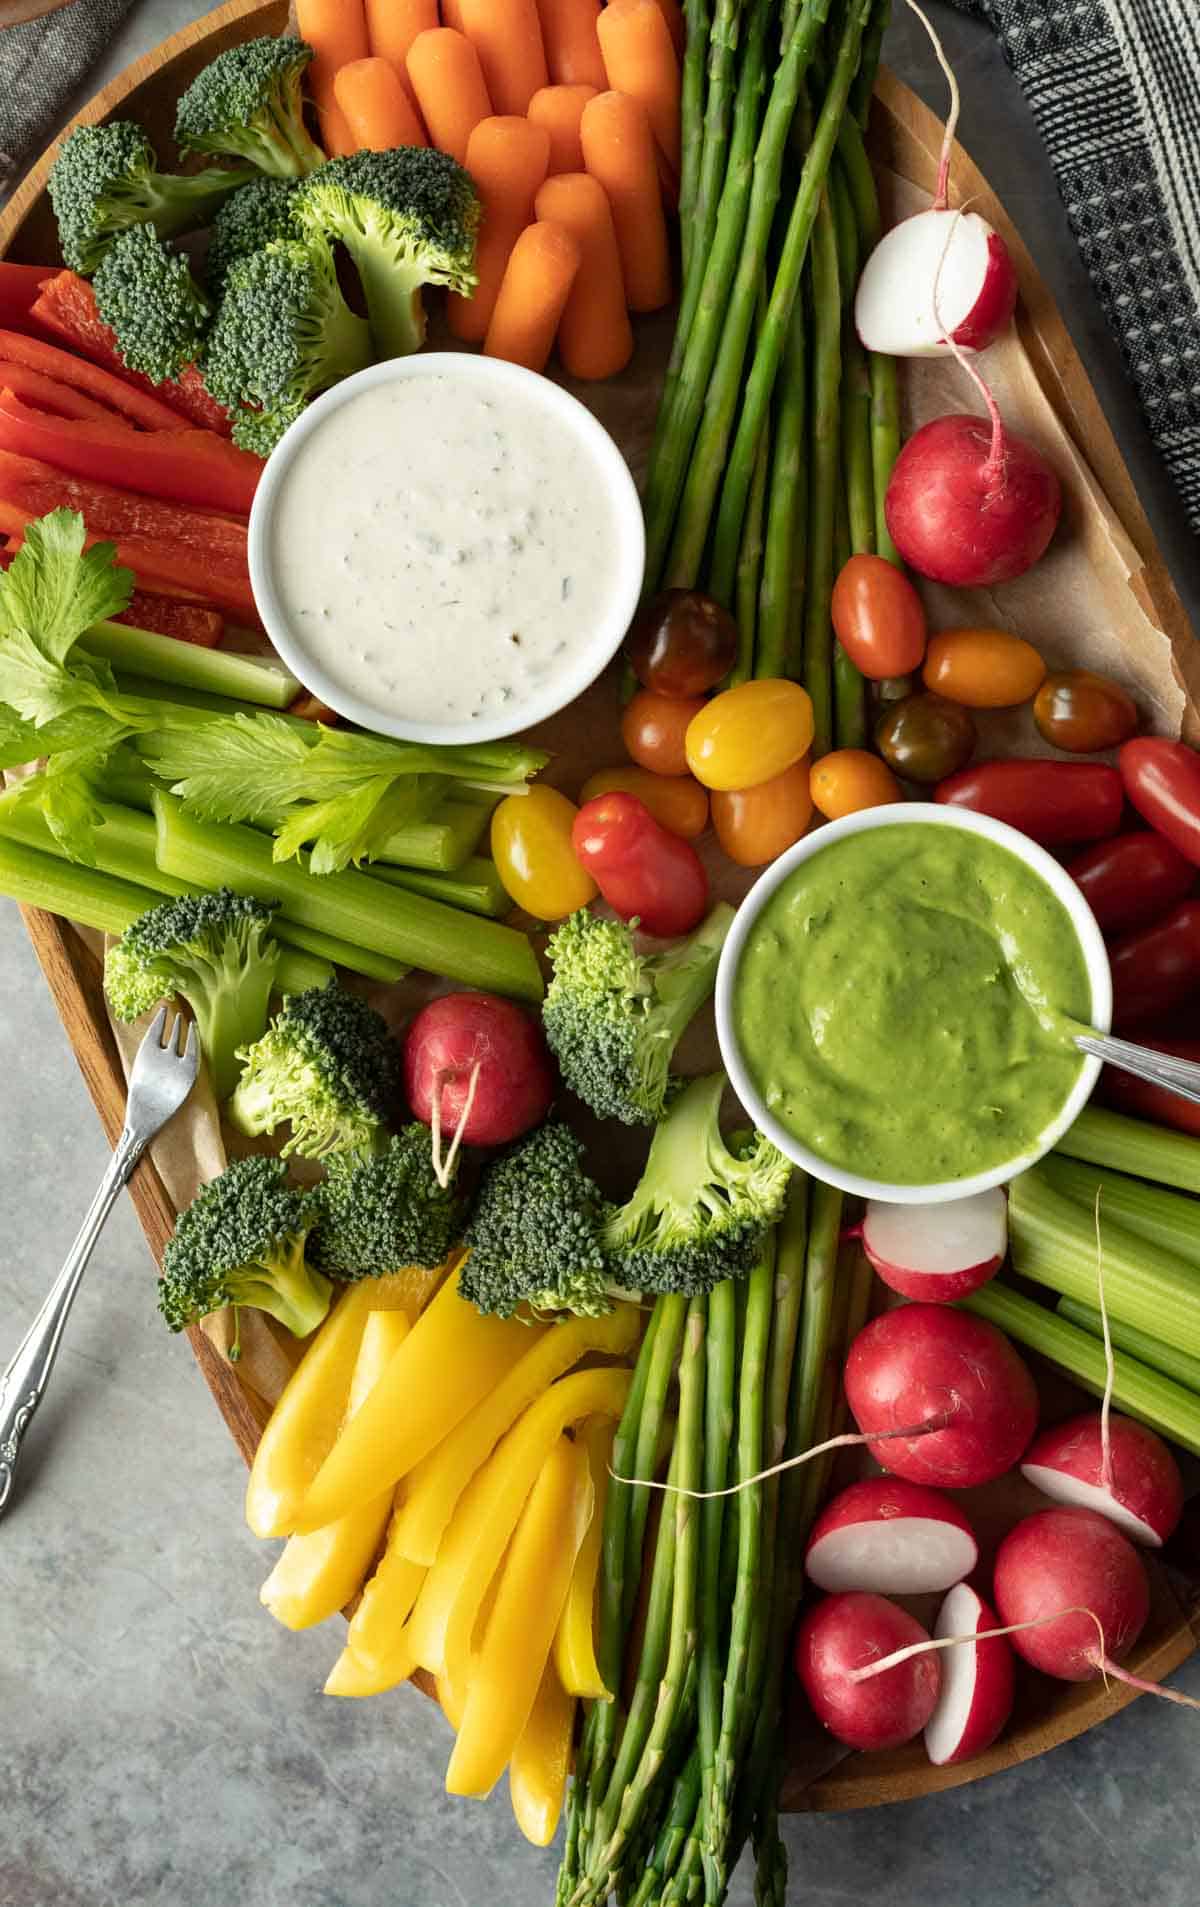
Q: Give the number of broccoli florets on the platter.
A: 13